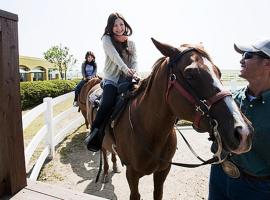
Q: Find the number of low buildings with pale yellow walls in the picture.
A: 1